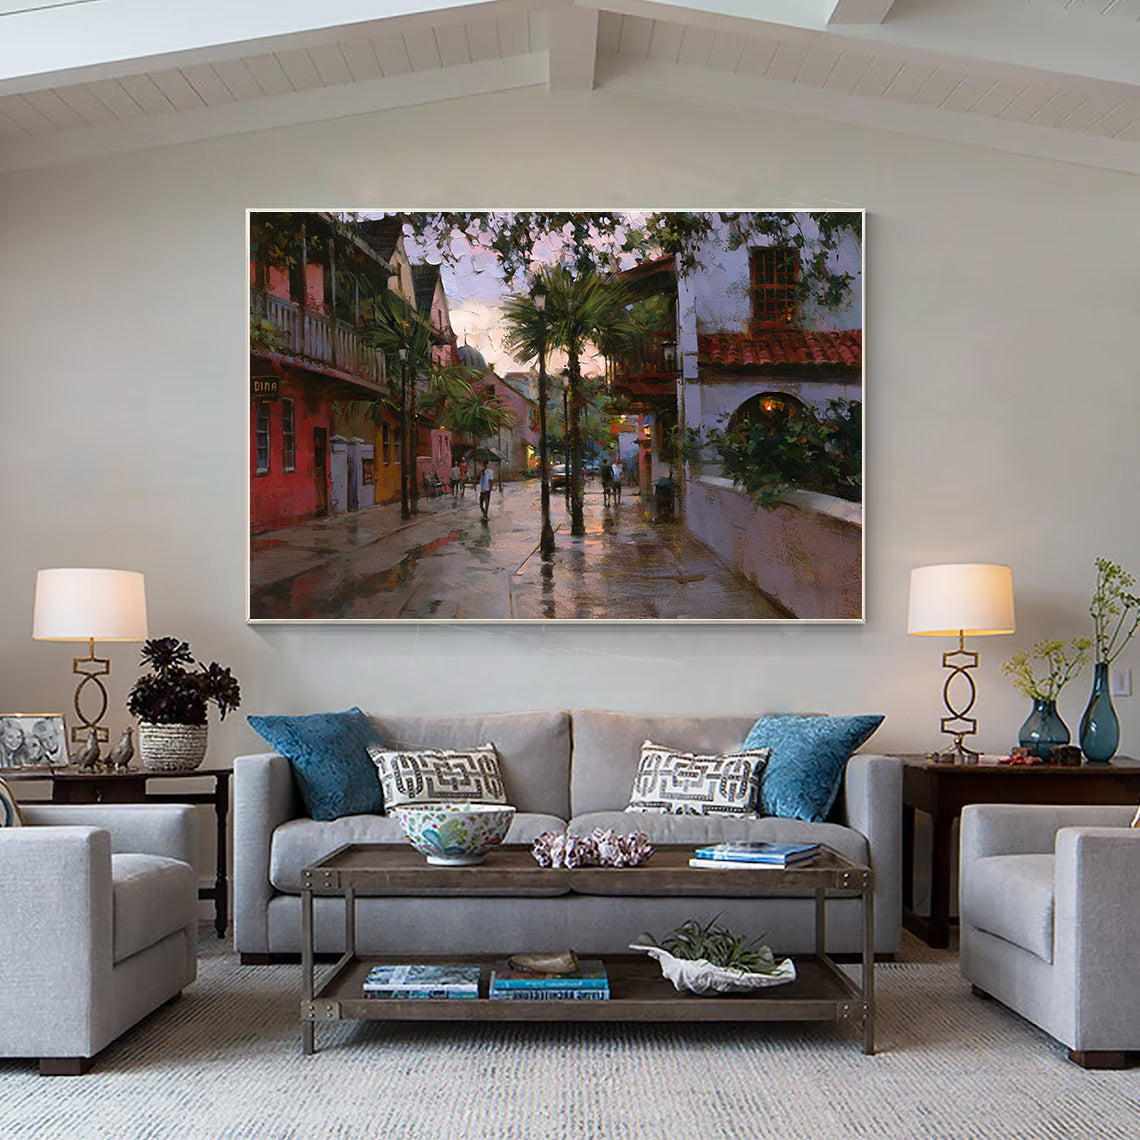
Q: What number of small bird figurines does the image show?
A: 2